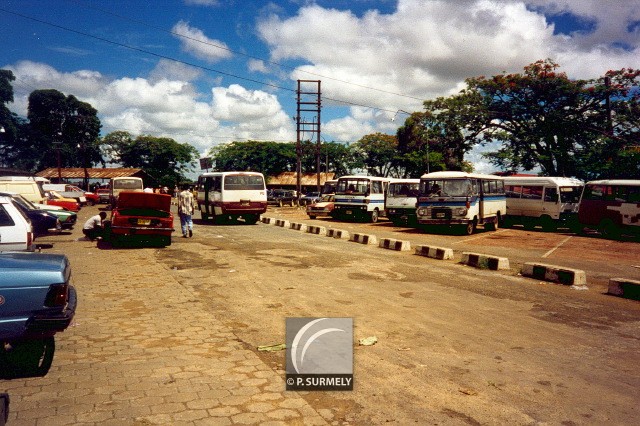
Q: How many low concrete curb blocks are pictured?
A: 11